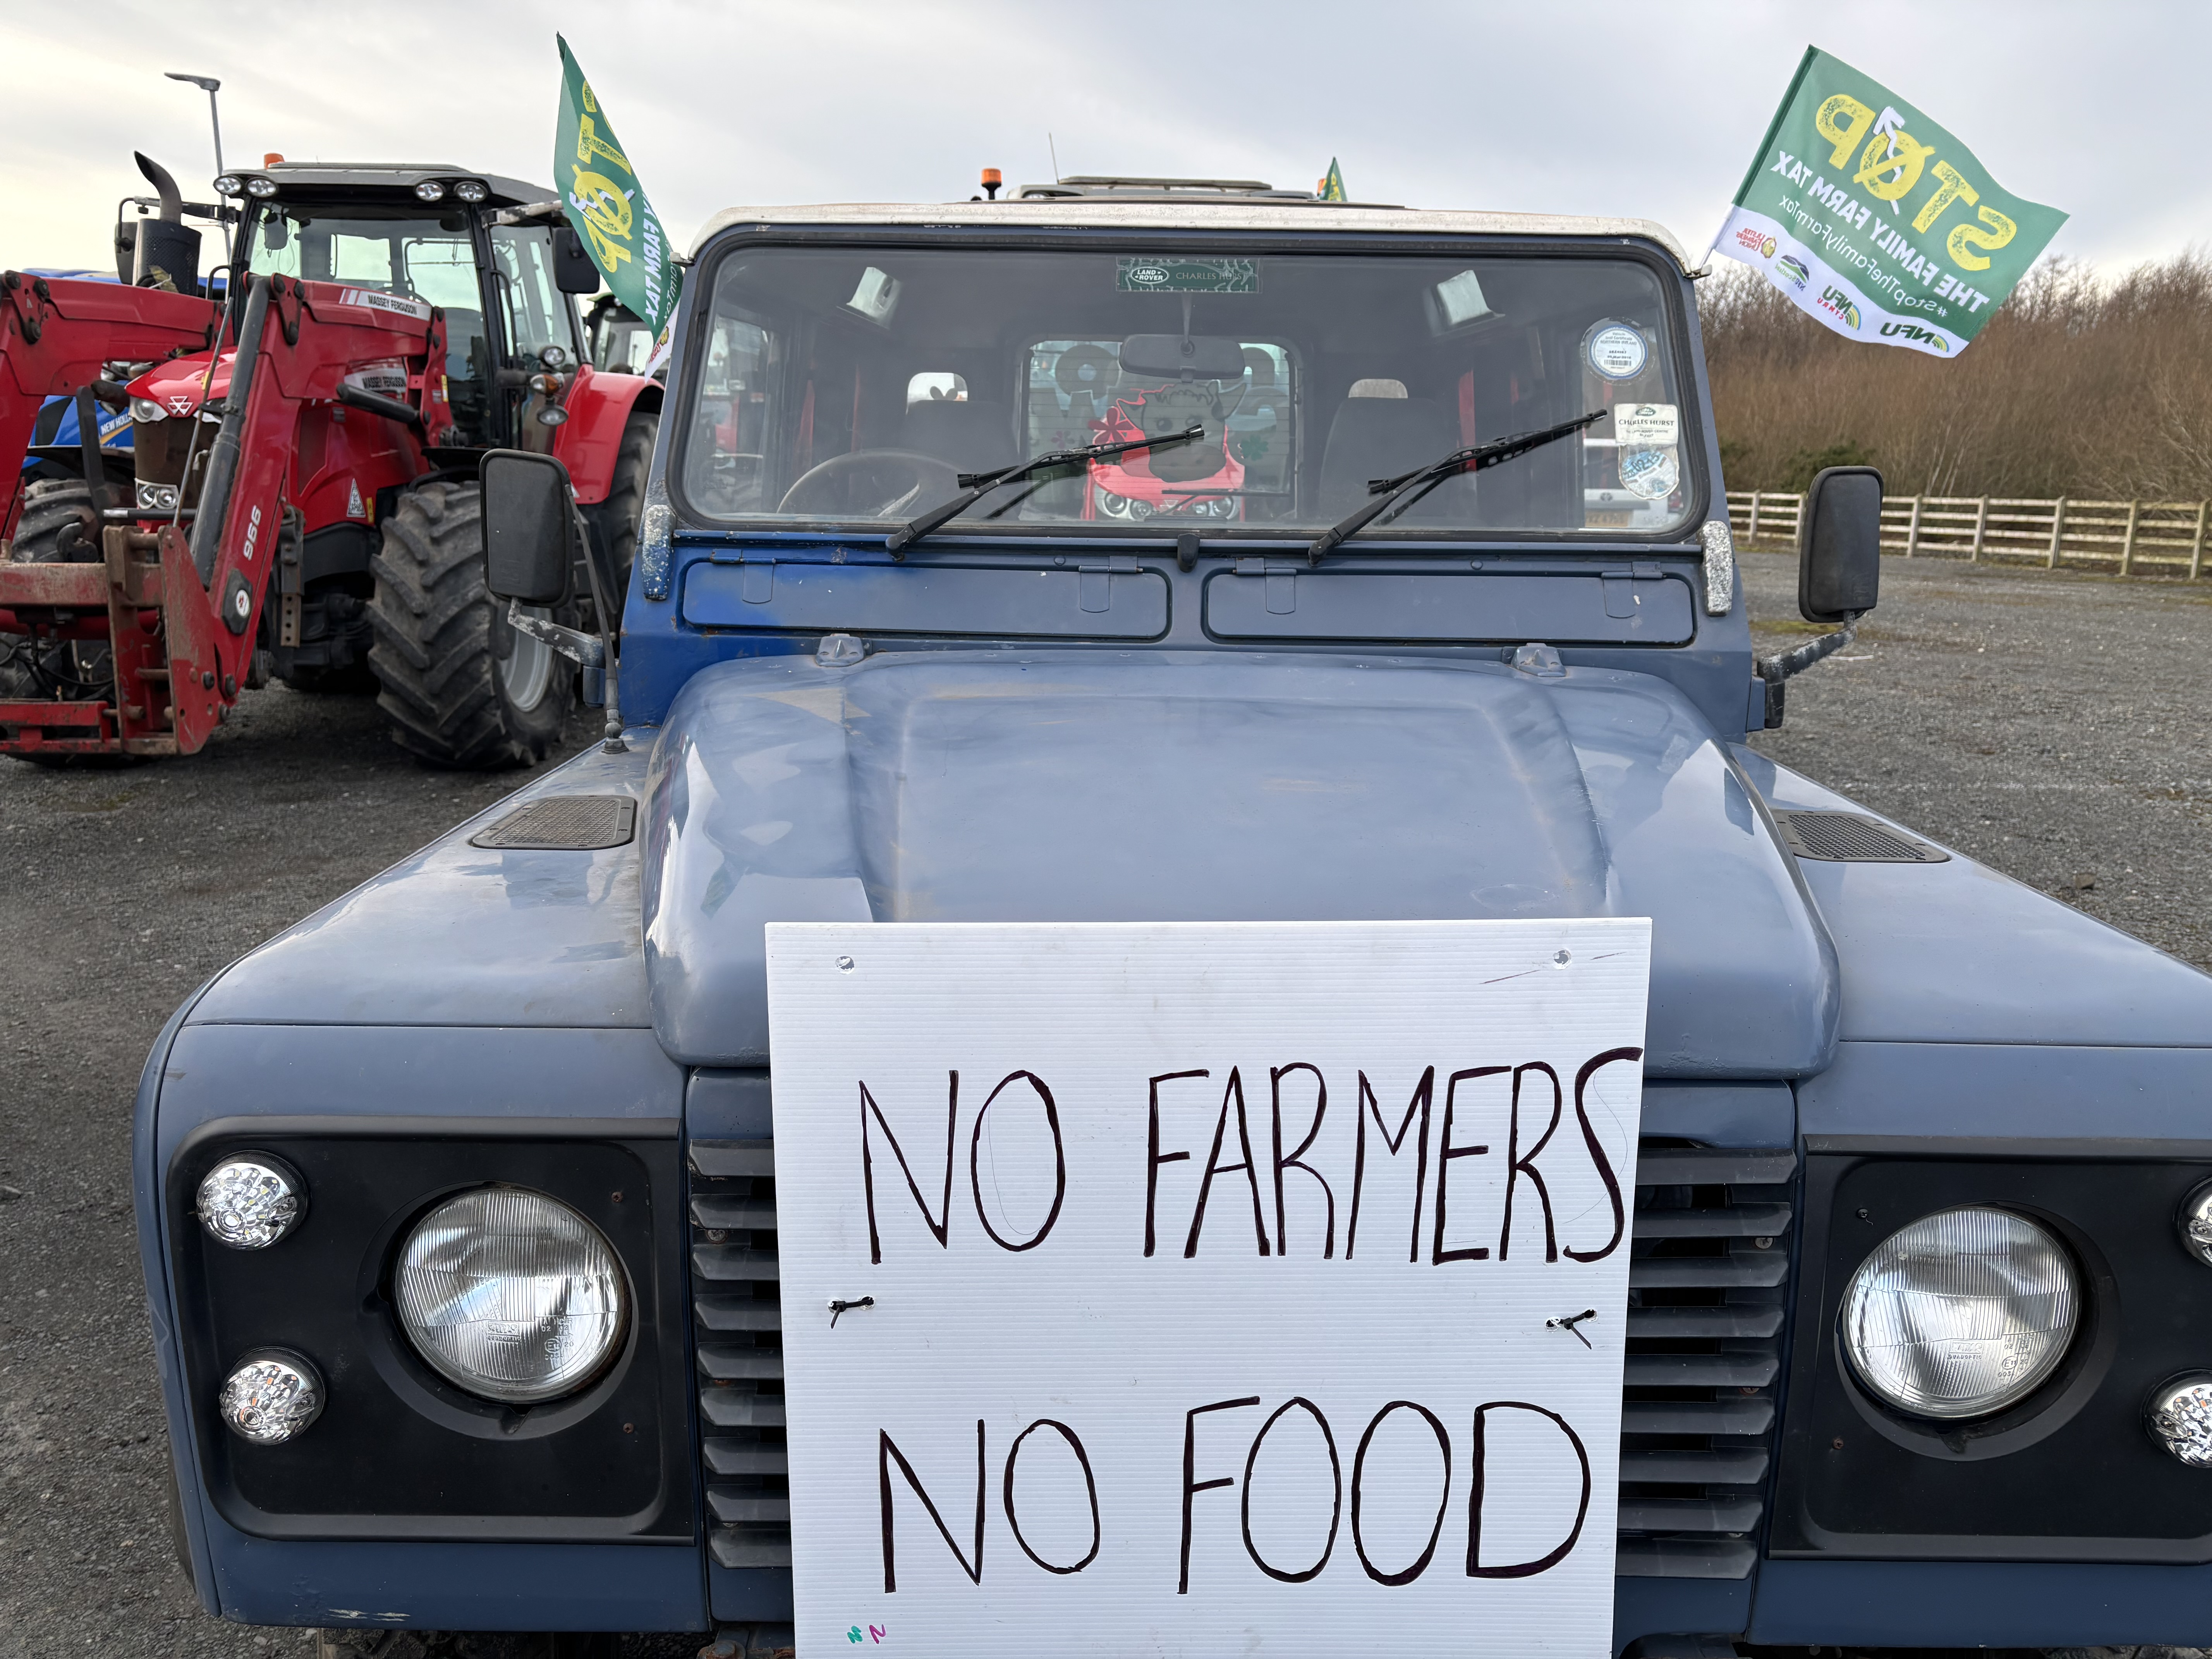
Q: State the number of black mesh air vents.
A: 2